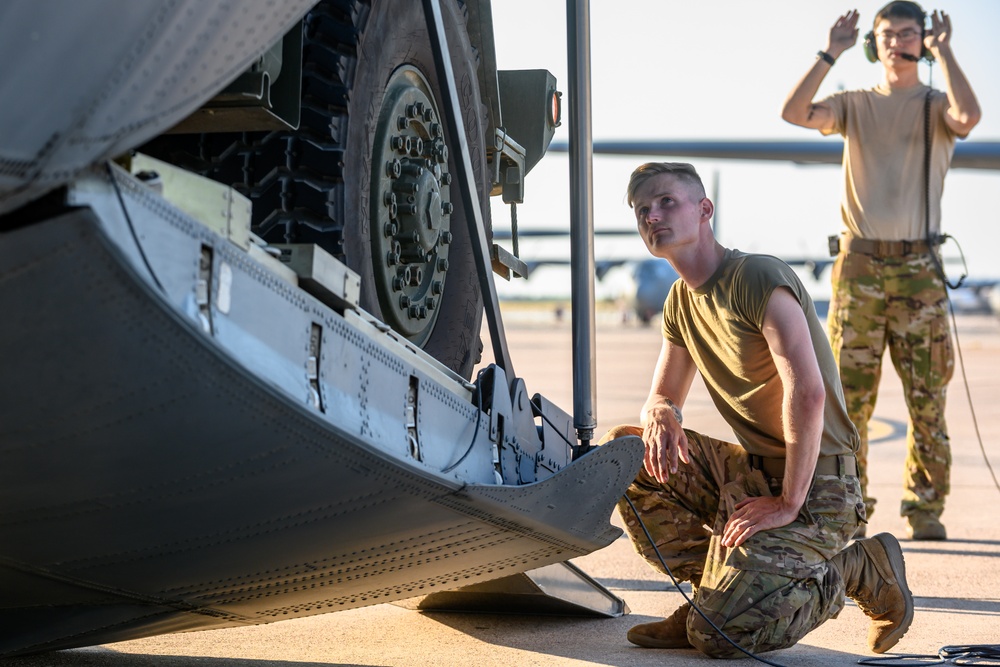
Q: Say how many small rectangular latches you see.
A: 4